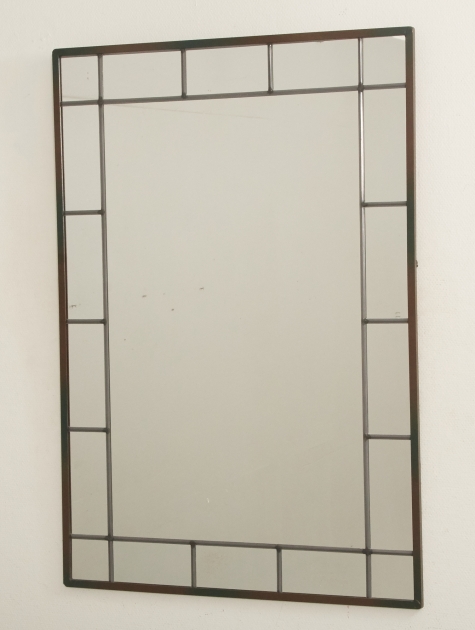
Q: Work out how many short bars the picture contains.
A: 10